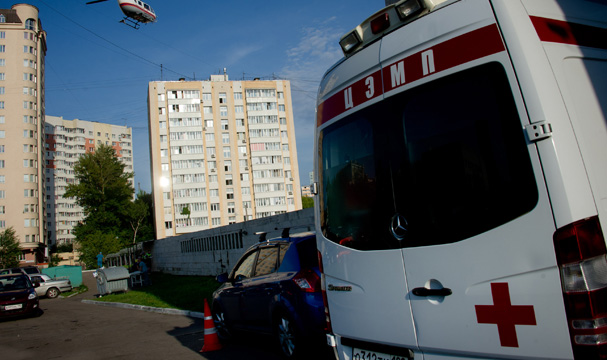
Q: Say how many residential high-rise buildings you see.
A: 3